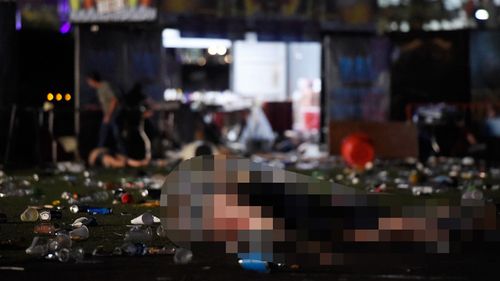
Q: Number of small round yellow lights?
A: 3